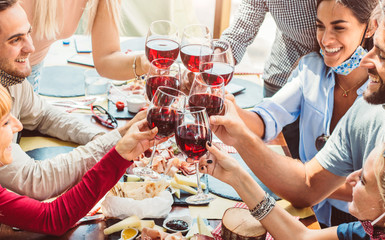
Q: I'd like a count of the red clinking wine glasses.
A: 7